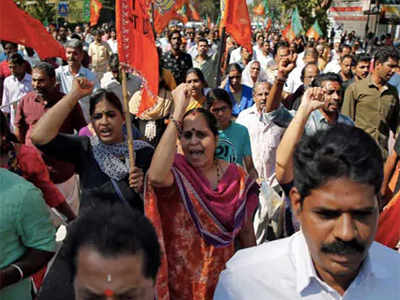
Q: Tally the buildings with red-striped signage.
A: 1